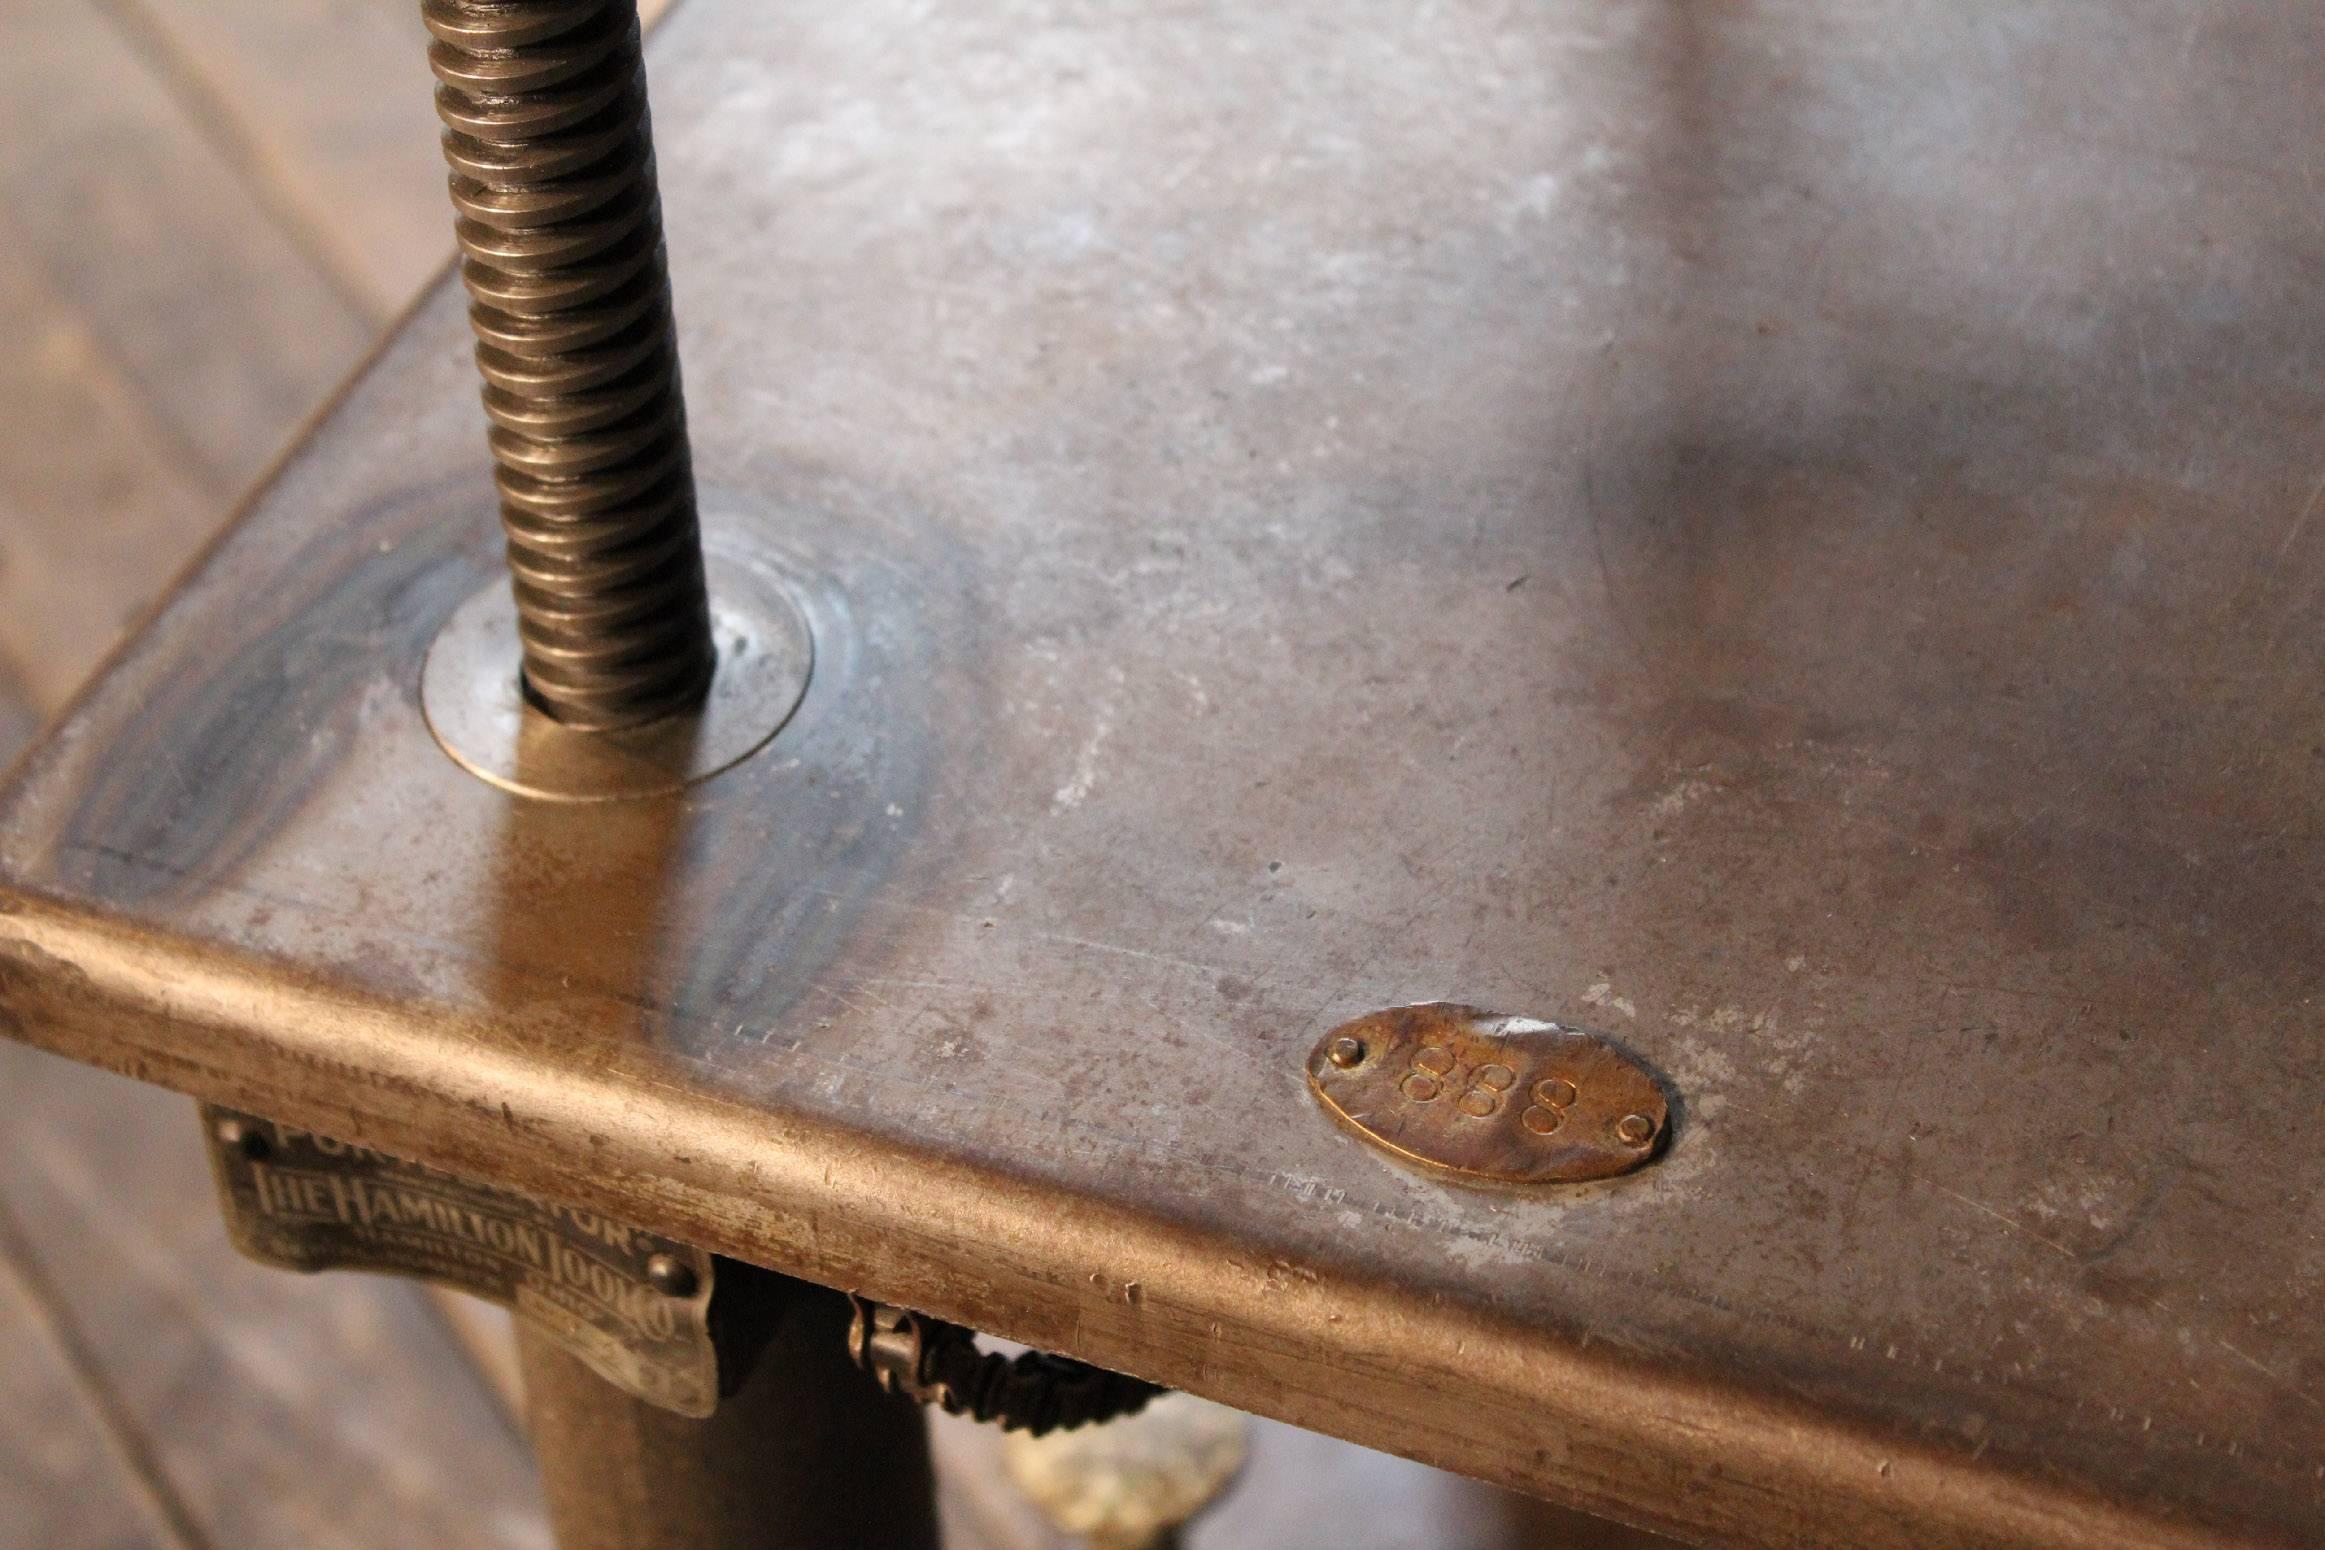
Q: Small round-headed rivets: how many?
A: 4